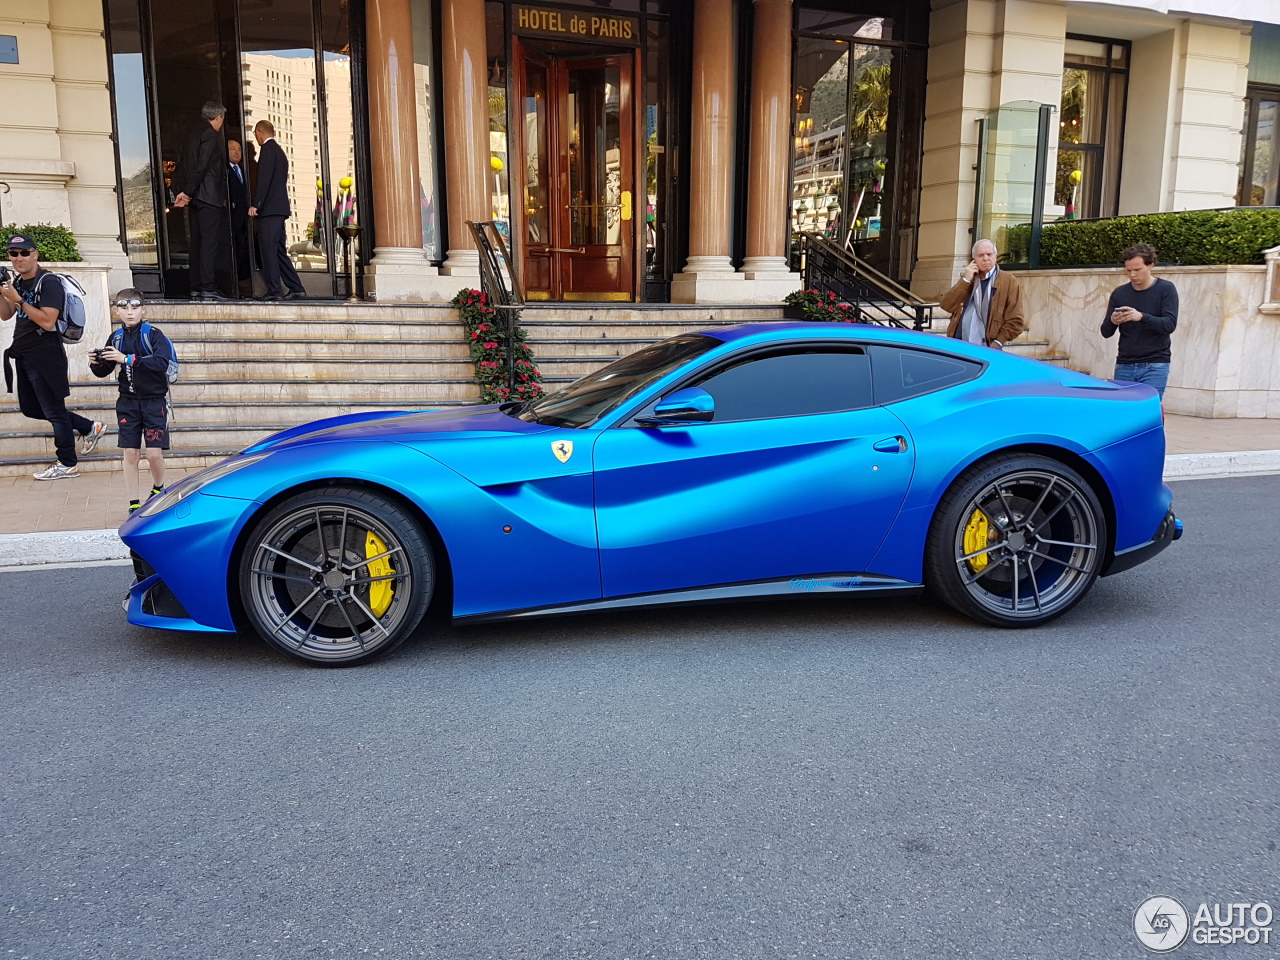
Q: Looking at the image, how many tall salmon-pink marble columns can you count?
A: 4